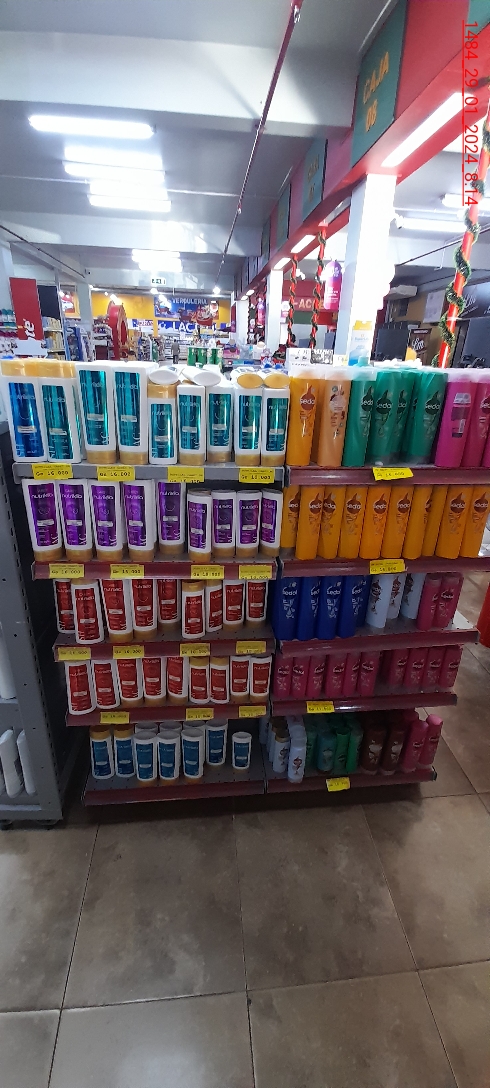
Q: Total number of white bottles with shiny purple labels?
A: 9